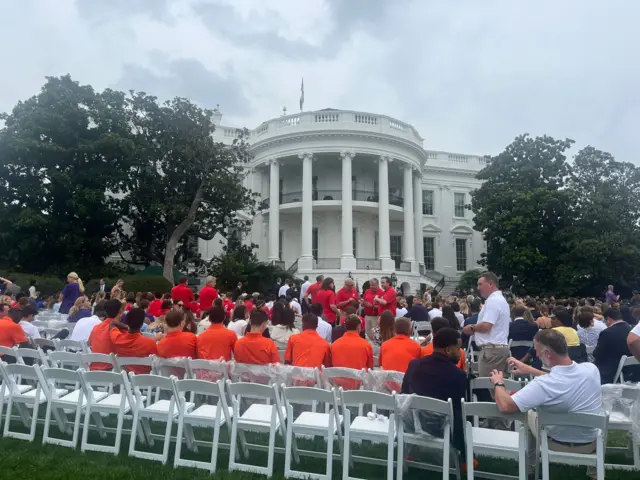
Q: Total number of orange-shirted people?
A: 10